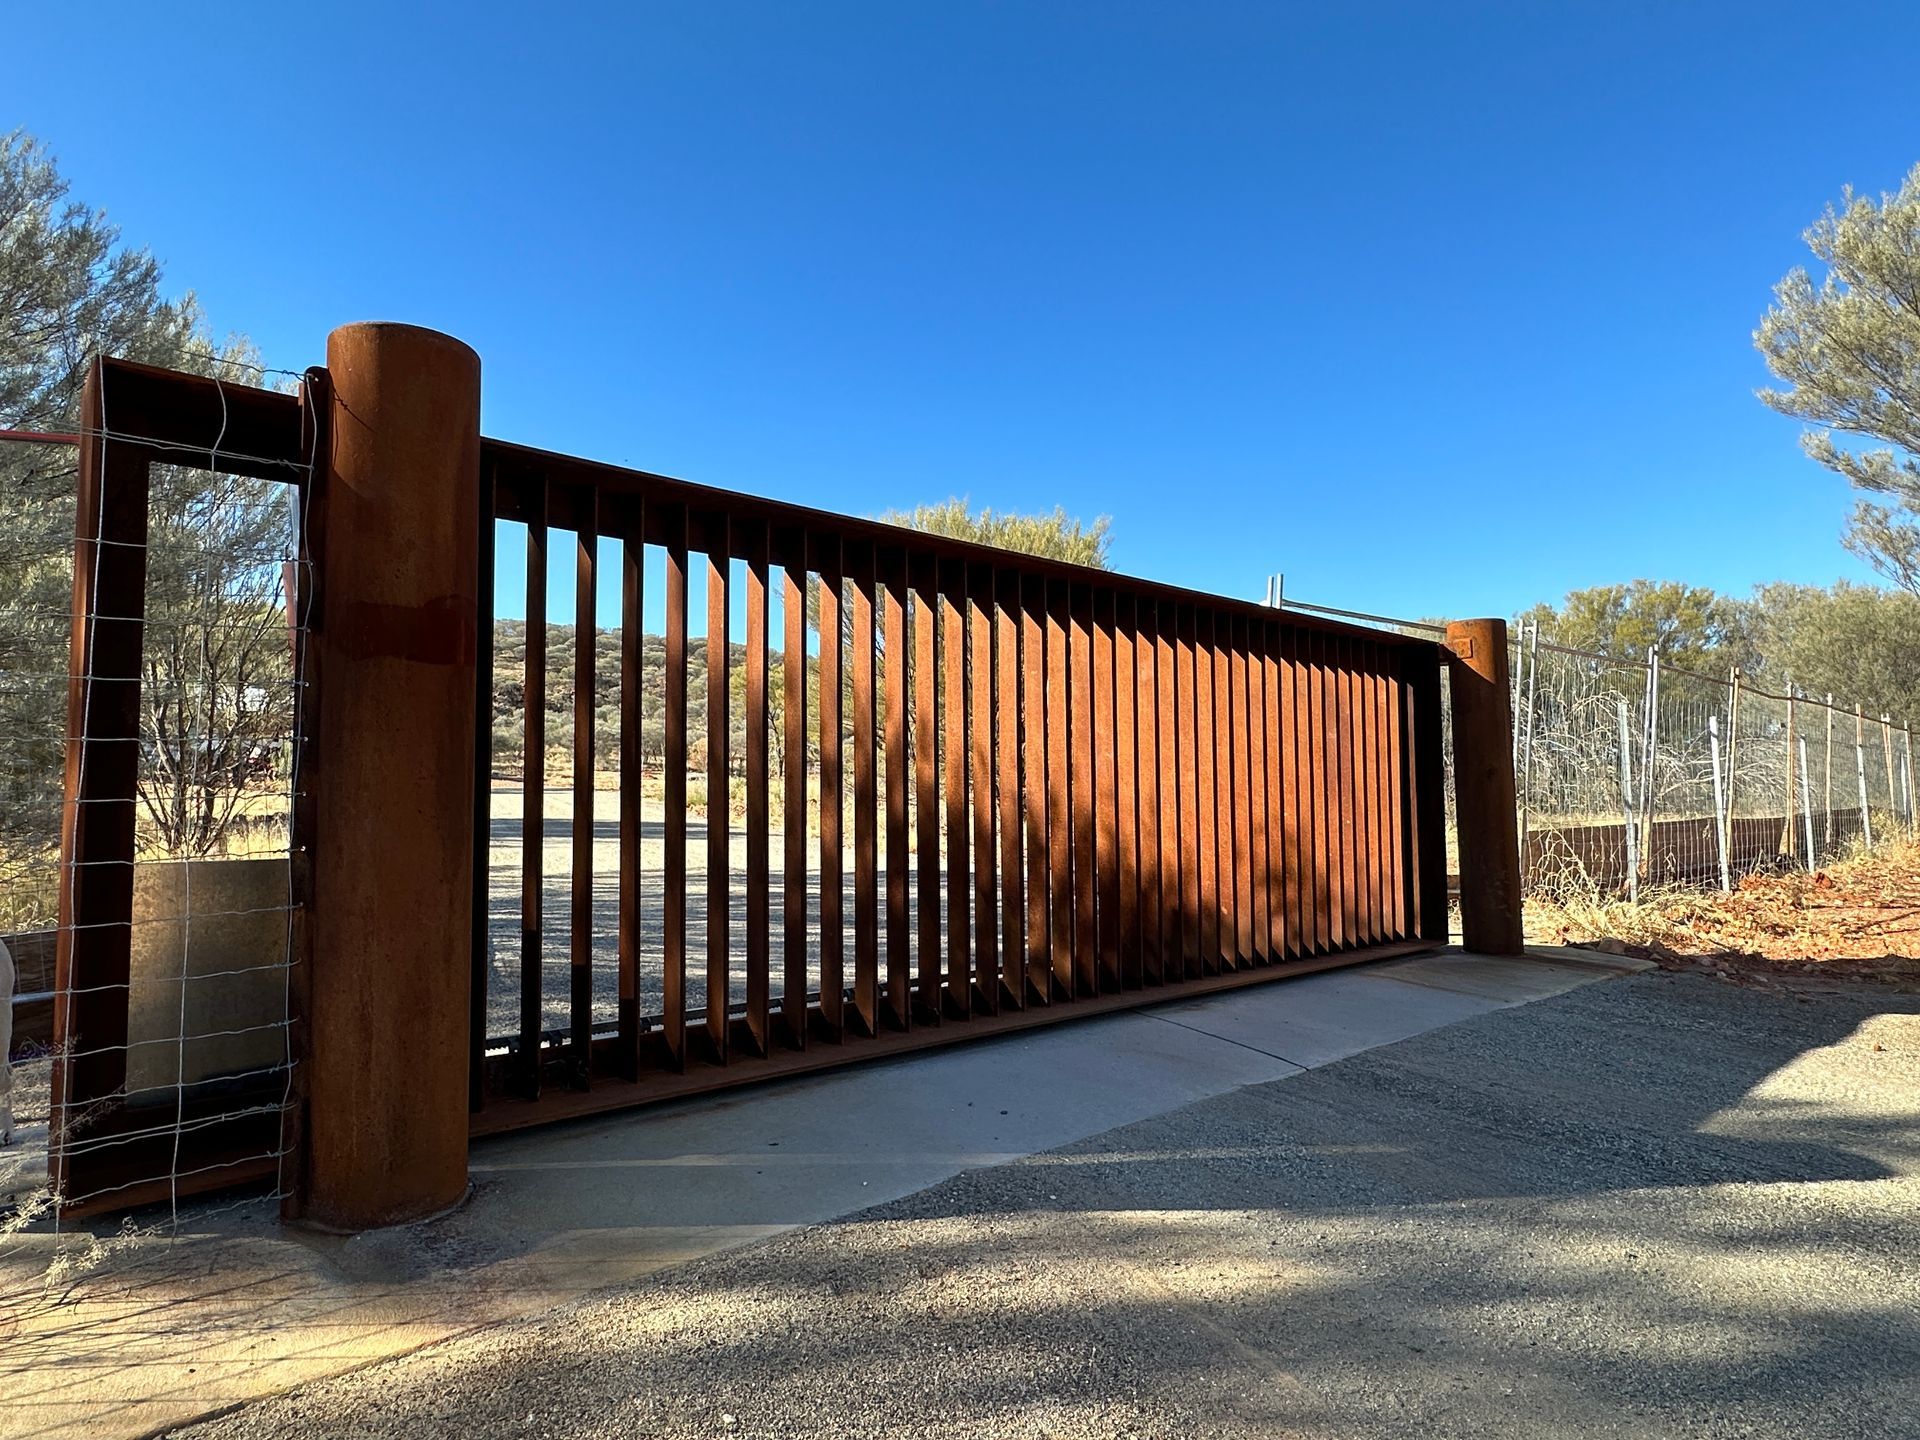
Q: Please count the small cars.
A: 0